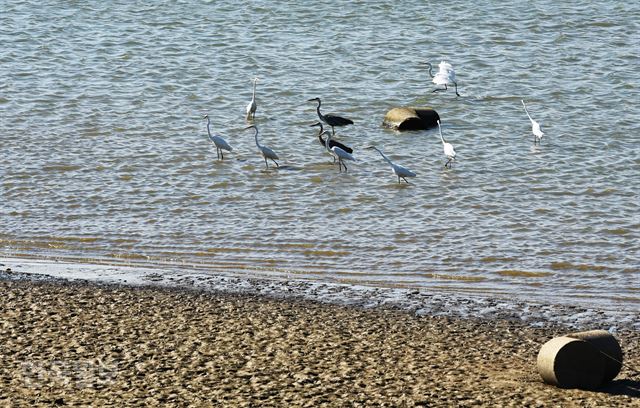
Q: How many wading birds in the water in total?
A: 10